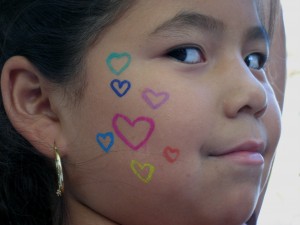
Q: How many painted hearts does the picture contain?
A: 7